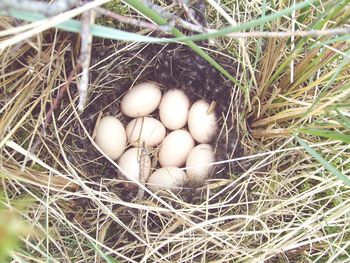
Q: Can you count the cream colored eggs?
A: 9